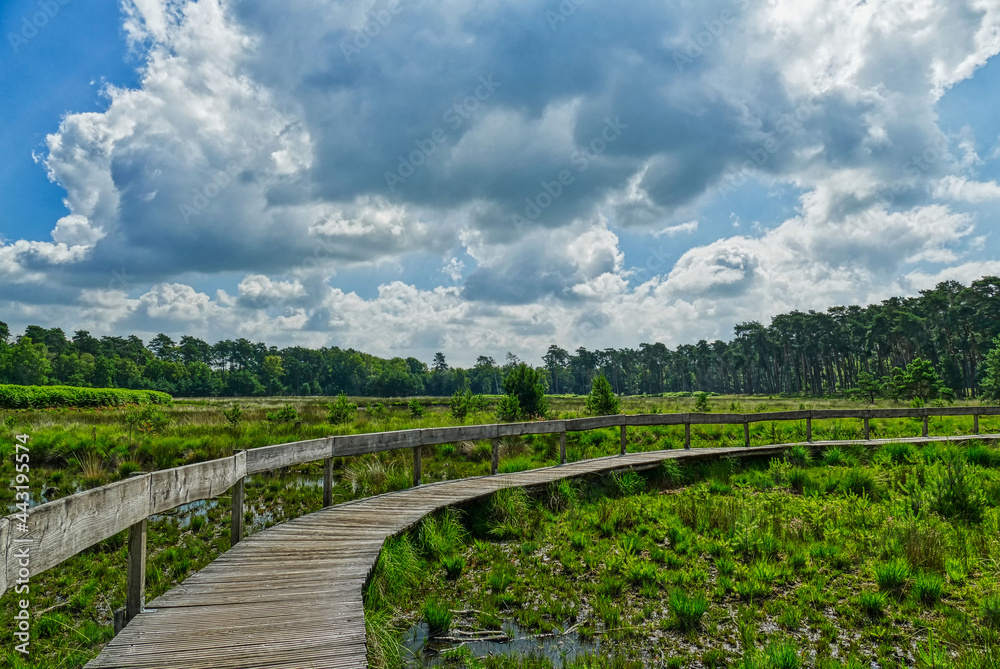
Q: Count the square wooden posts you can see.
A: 13